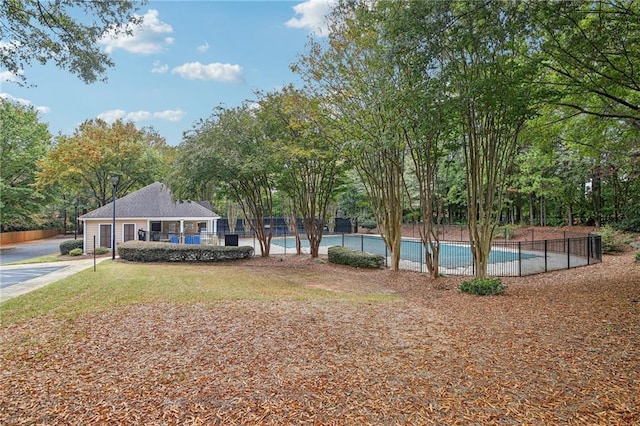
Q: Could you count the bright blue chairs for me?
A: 3